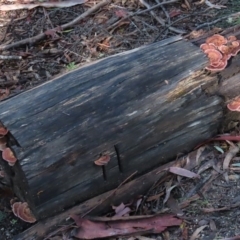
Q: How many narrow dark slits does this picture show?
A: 2